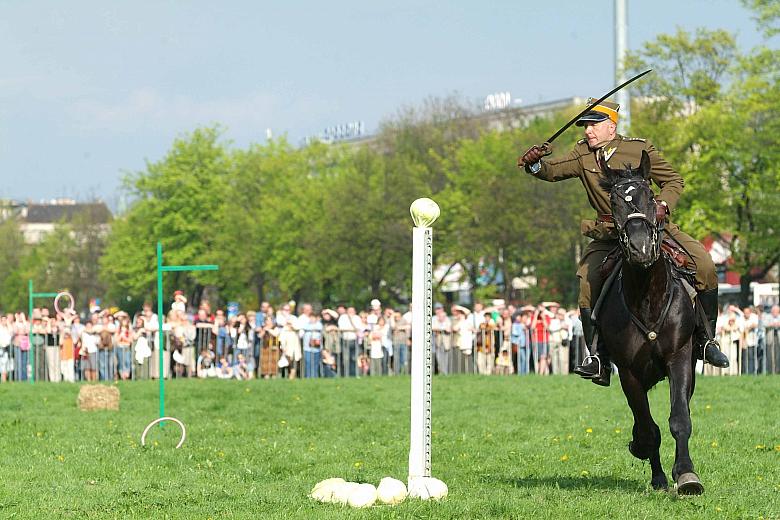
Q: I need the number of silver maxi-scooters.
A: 0